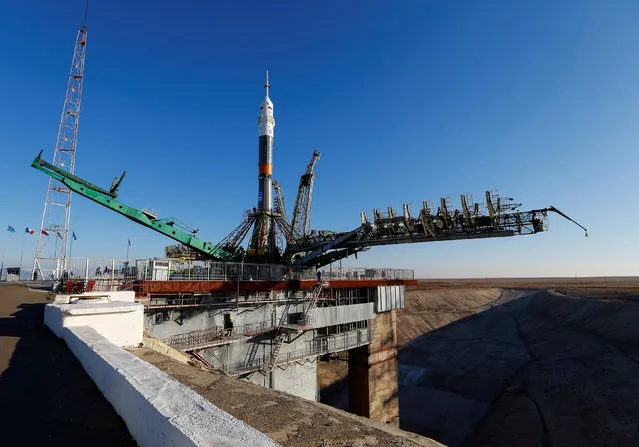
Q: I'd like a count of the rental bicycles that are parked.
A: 0